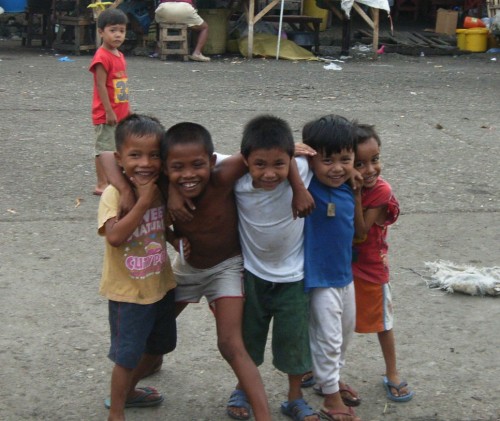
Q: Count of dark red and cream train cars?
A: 0